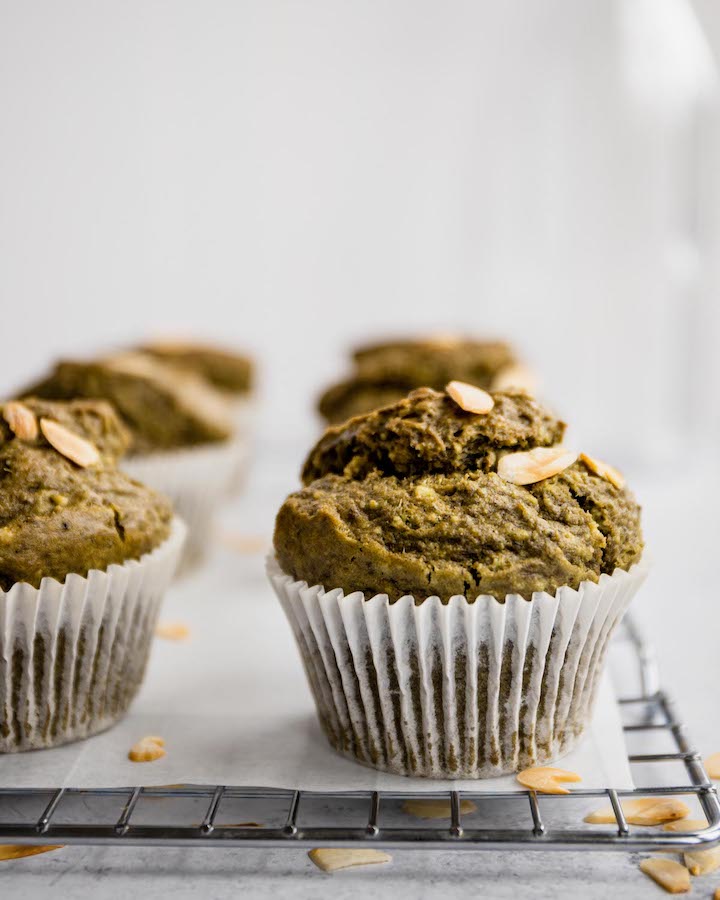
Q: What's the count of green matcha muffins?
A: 5